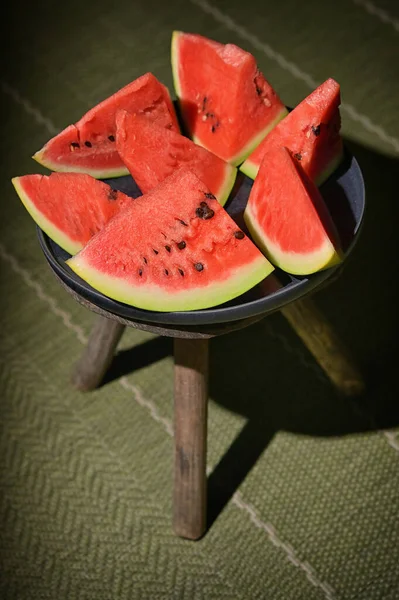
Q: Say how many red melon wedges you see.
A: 7